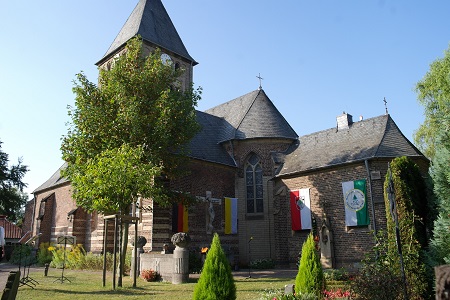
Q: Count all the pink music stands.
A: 0